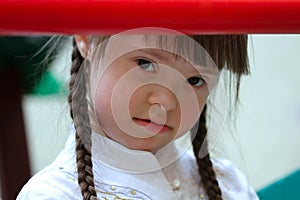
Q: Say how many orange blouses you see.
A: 0